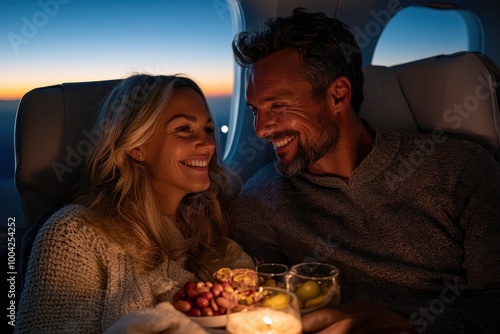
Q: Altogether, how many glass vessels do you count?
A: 3